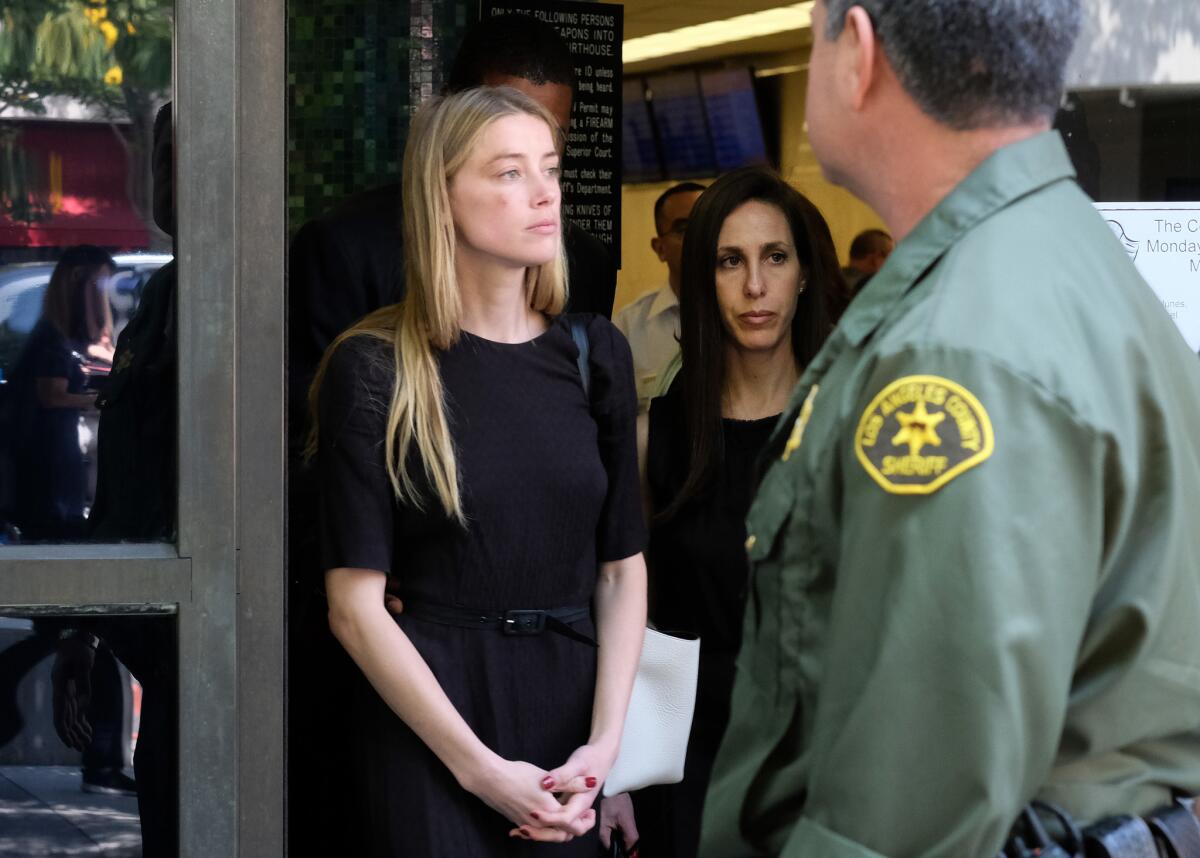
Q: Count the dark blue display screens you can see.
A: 3